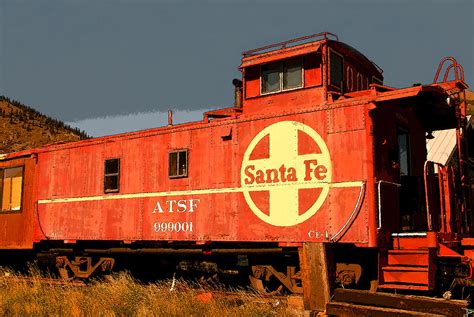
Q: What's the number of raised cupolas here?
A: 1